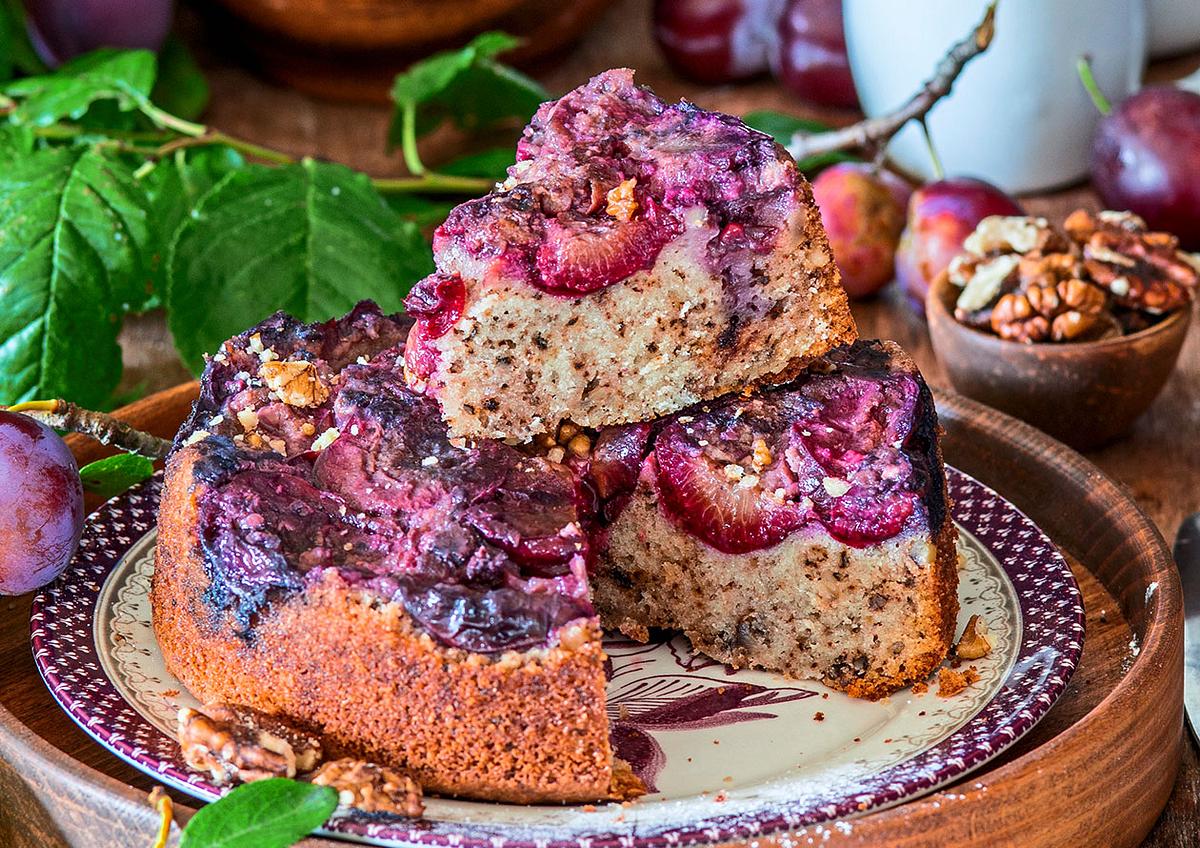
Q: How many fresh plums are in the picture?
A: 7